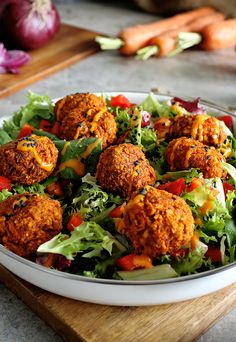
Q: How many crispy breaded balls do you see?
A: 8